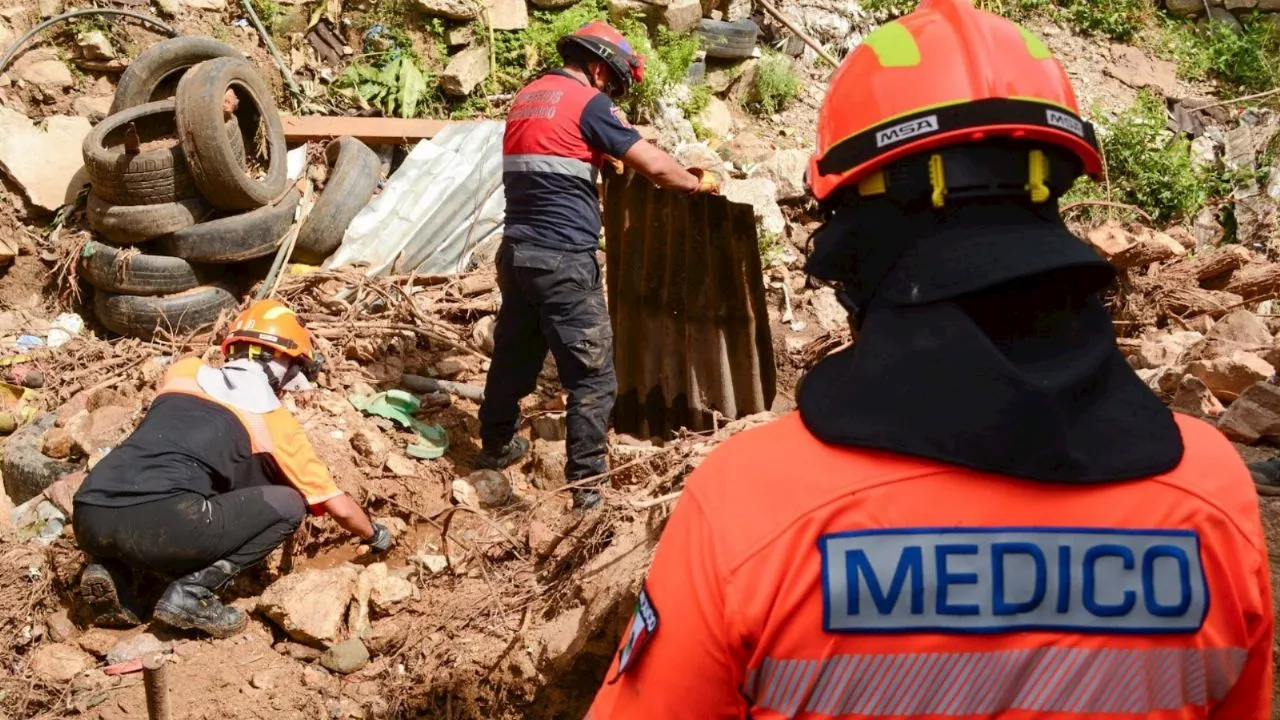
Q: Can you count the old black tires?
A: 9